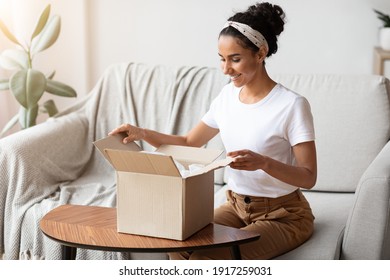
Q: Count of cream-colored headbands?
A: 1